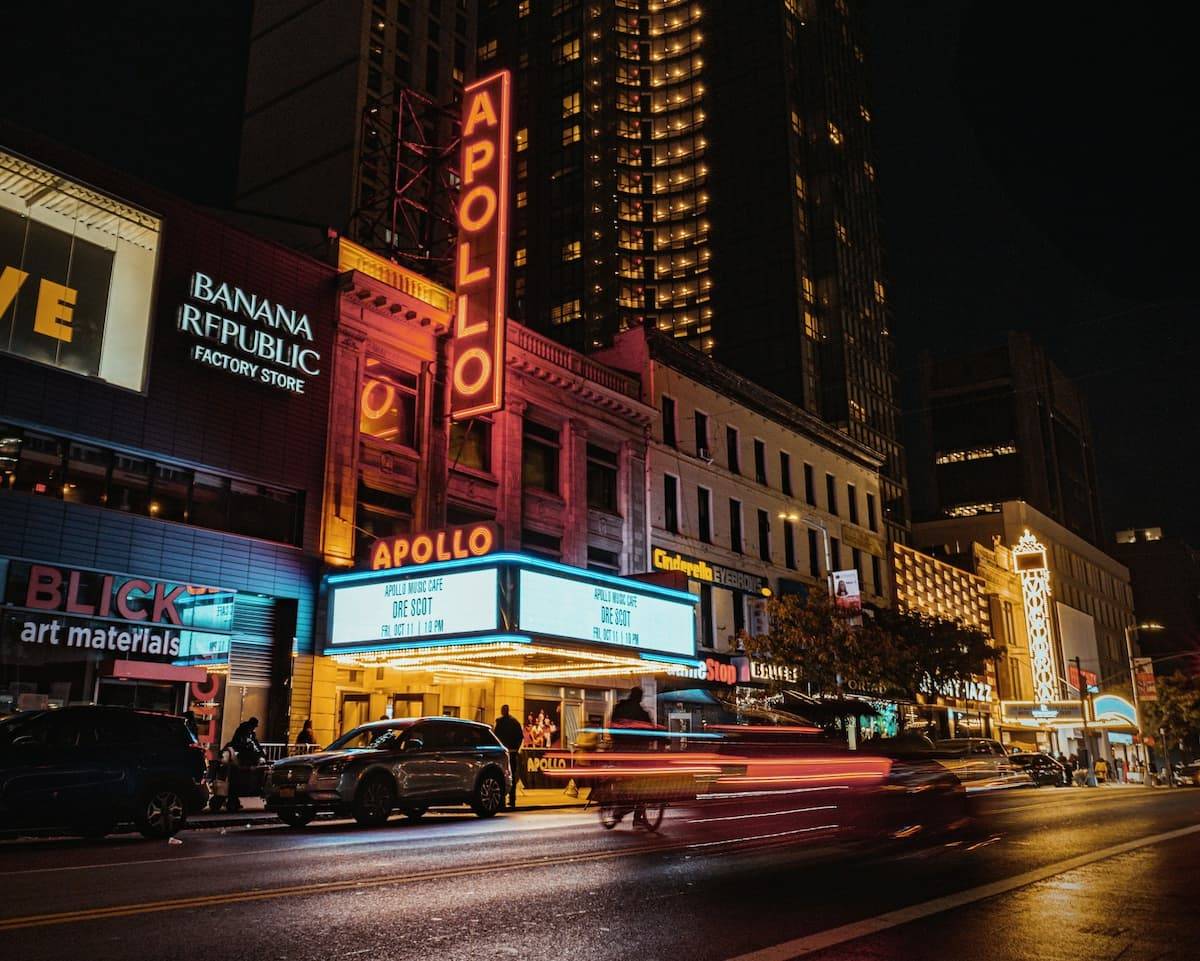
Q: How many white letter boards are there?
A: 2